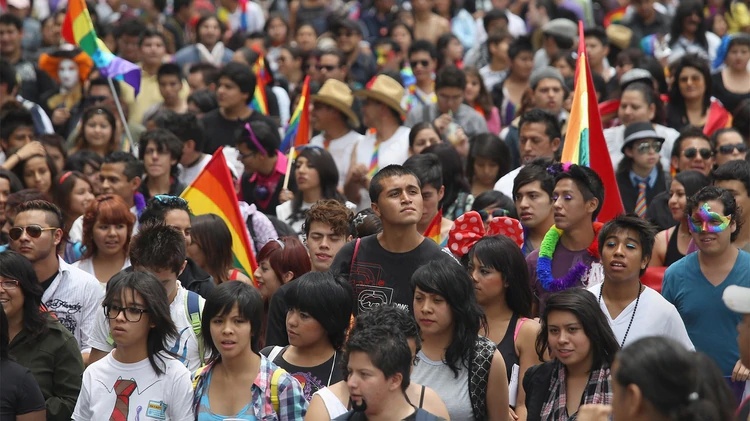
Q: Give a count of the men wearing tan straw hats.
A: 2